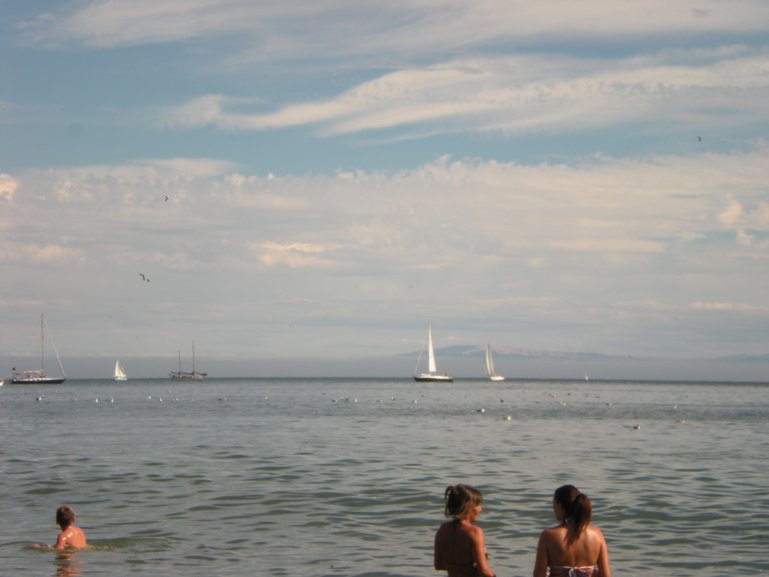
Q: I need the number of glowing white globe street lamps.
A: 0